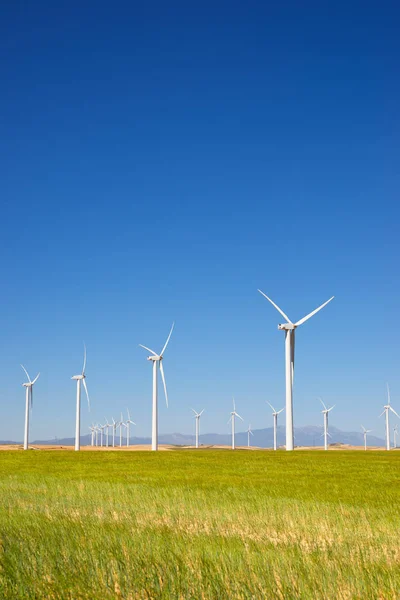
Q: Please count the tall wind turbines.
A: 4